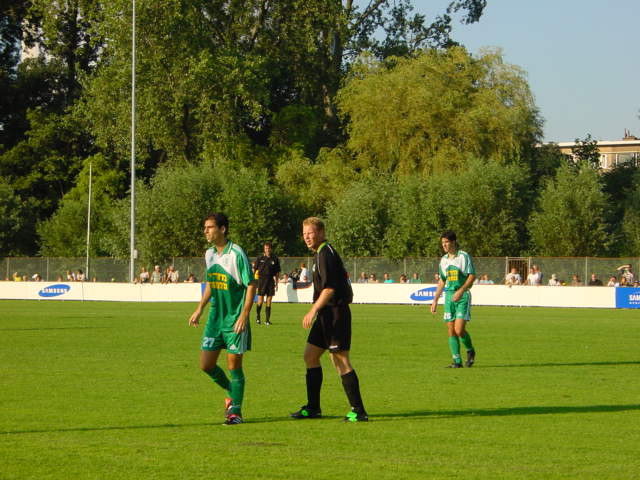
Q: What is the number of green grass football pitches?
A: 1